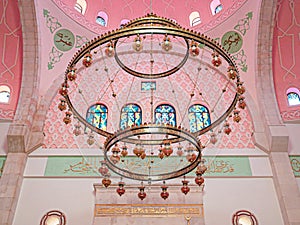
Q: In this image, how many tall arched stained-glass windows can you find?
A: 4